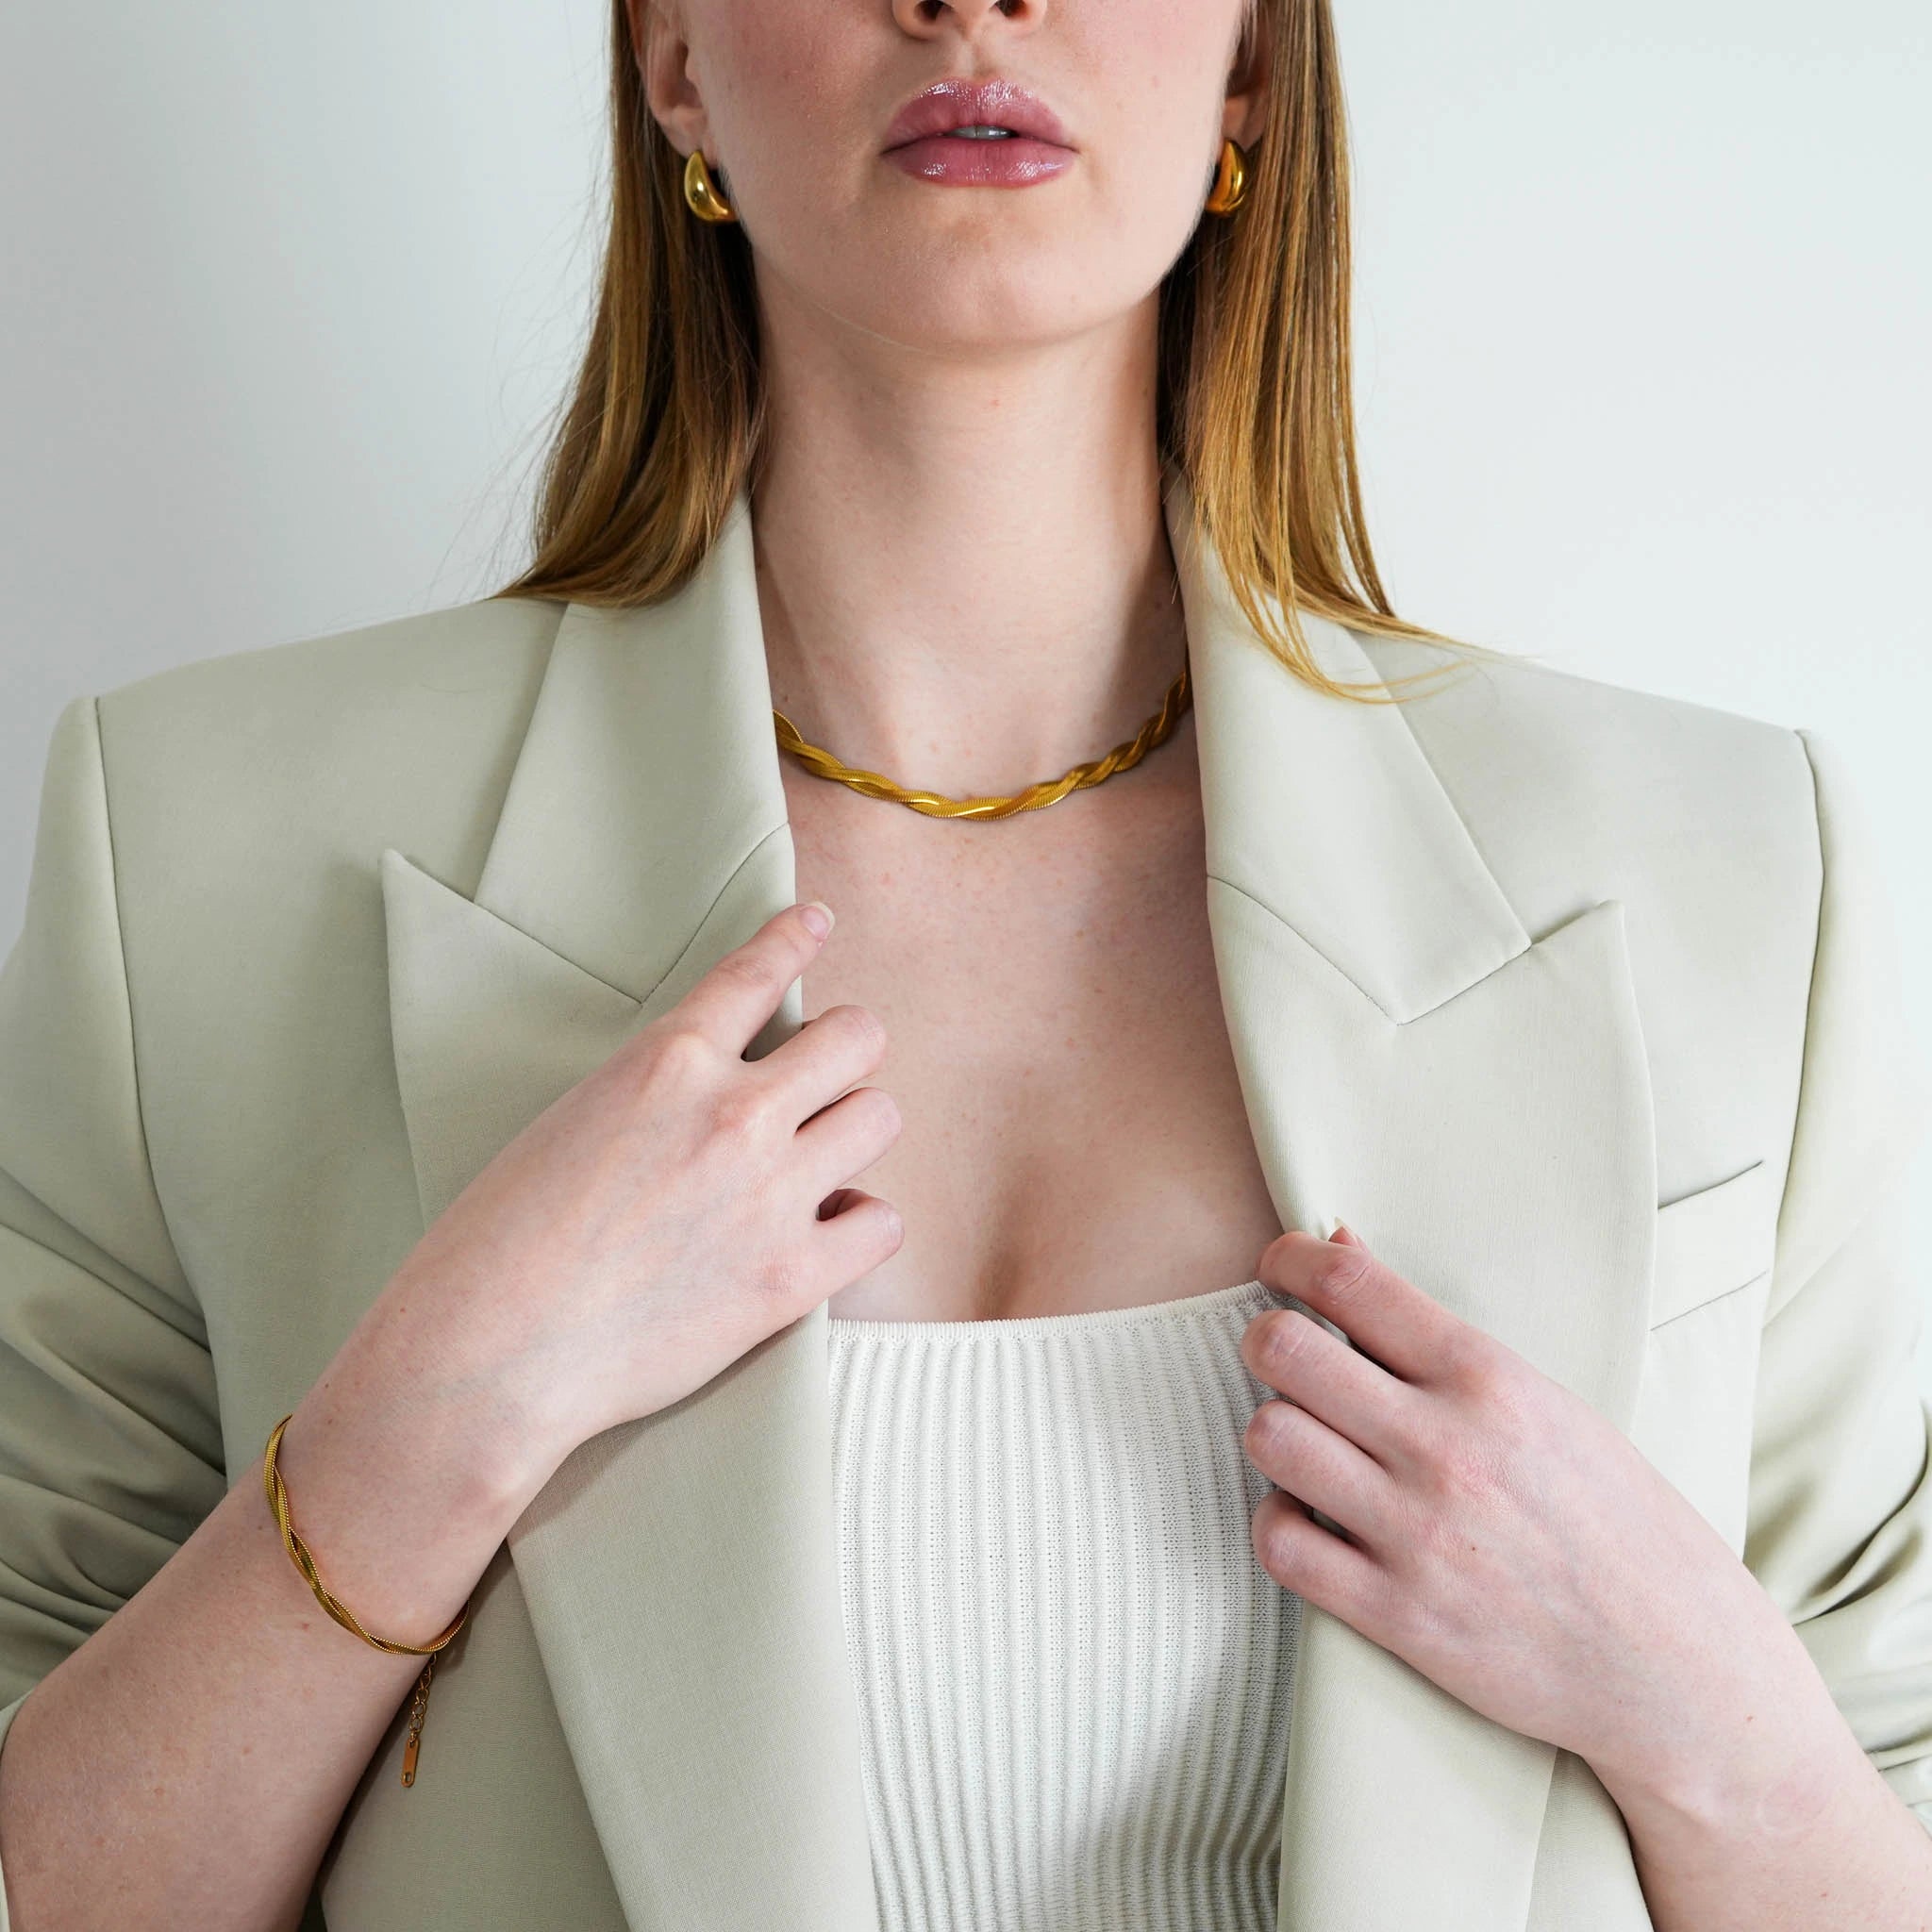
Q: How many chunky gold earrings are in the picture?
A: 2